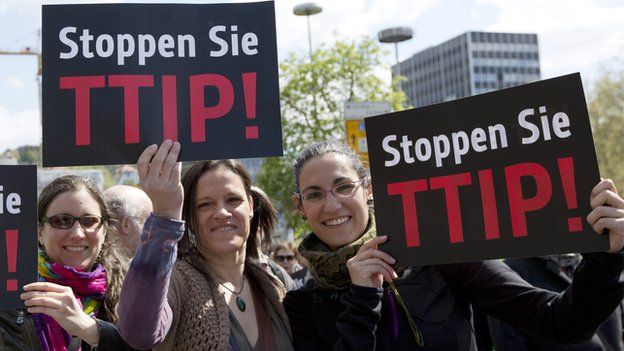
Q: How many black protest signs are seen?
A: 3